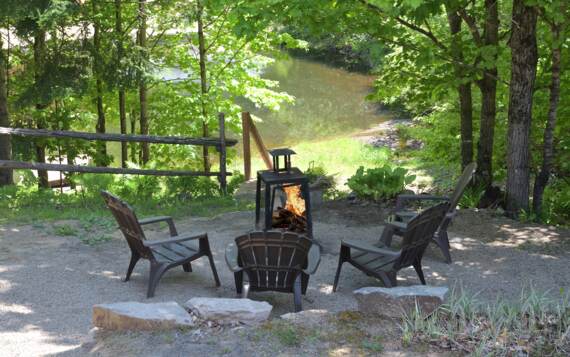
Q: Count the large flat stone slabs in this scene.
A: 3